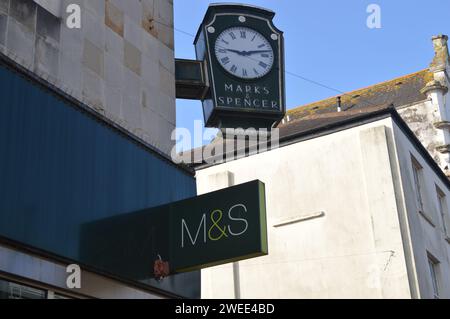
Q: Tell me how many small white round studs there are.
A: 3